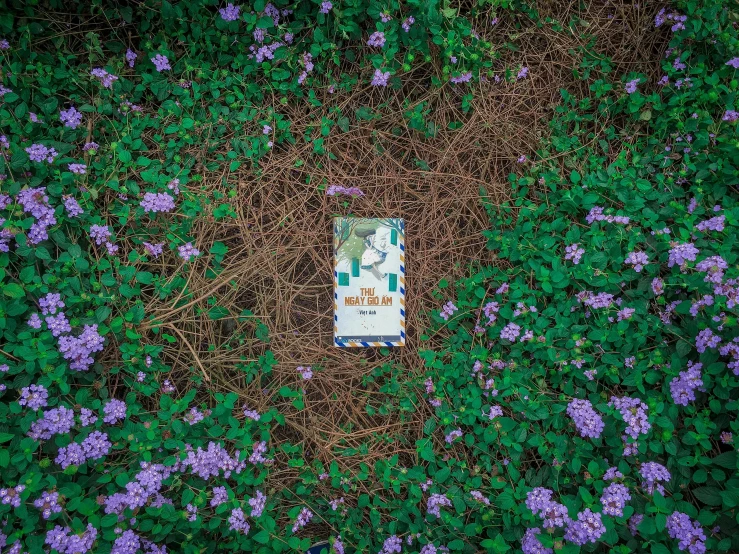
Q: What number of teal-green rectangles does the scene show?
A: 4